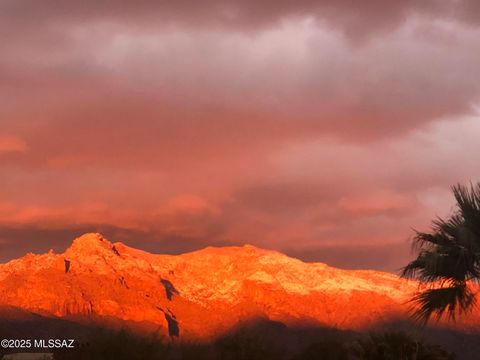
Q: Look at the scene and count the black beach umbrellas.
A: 0